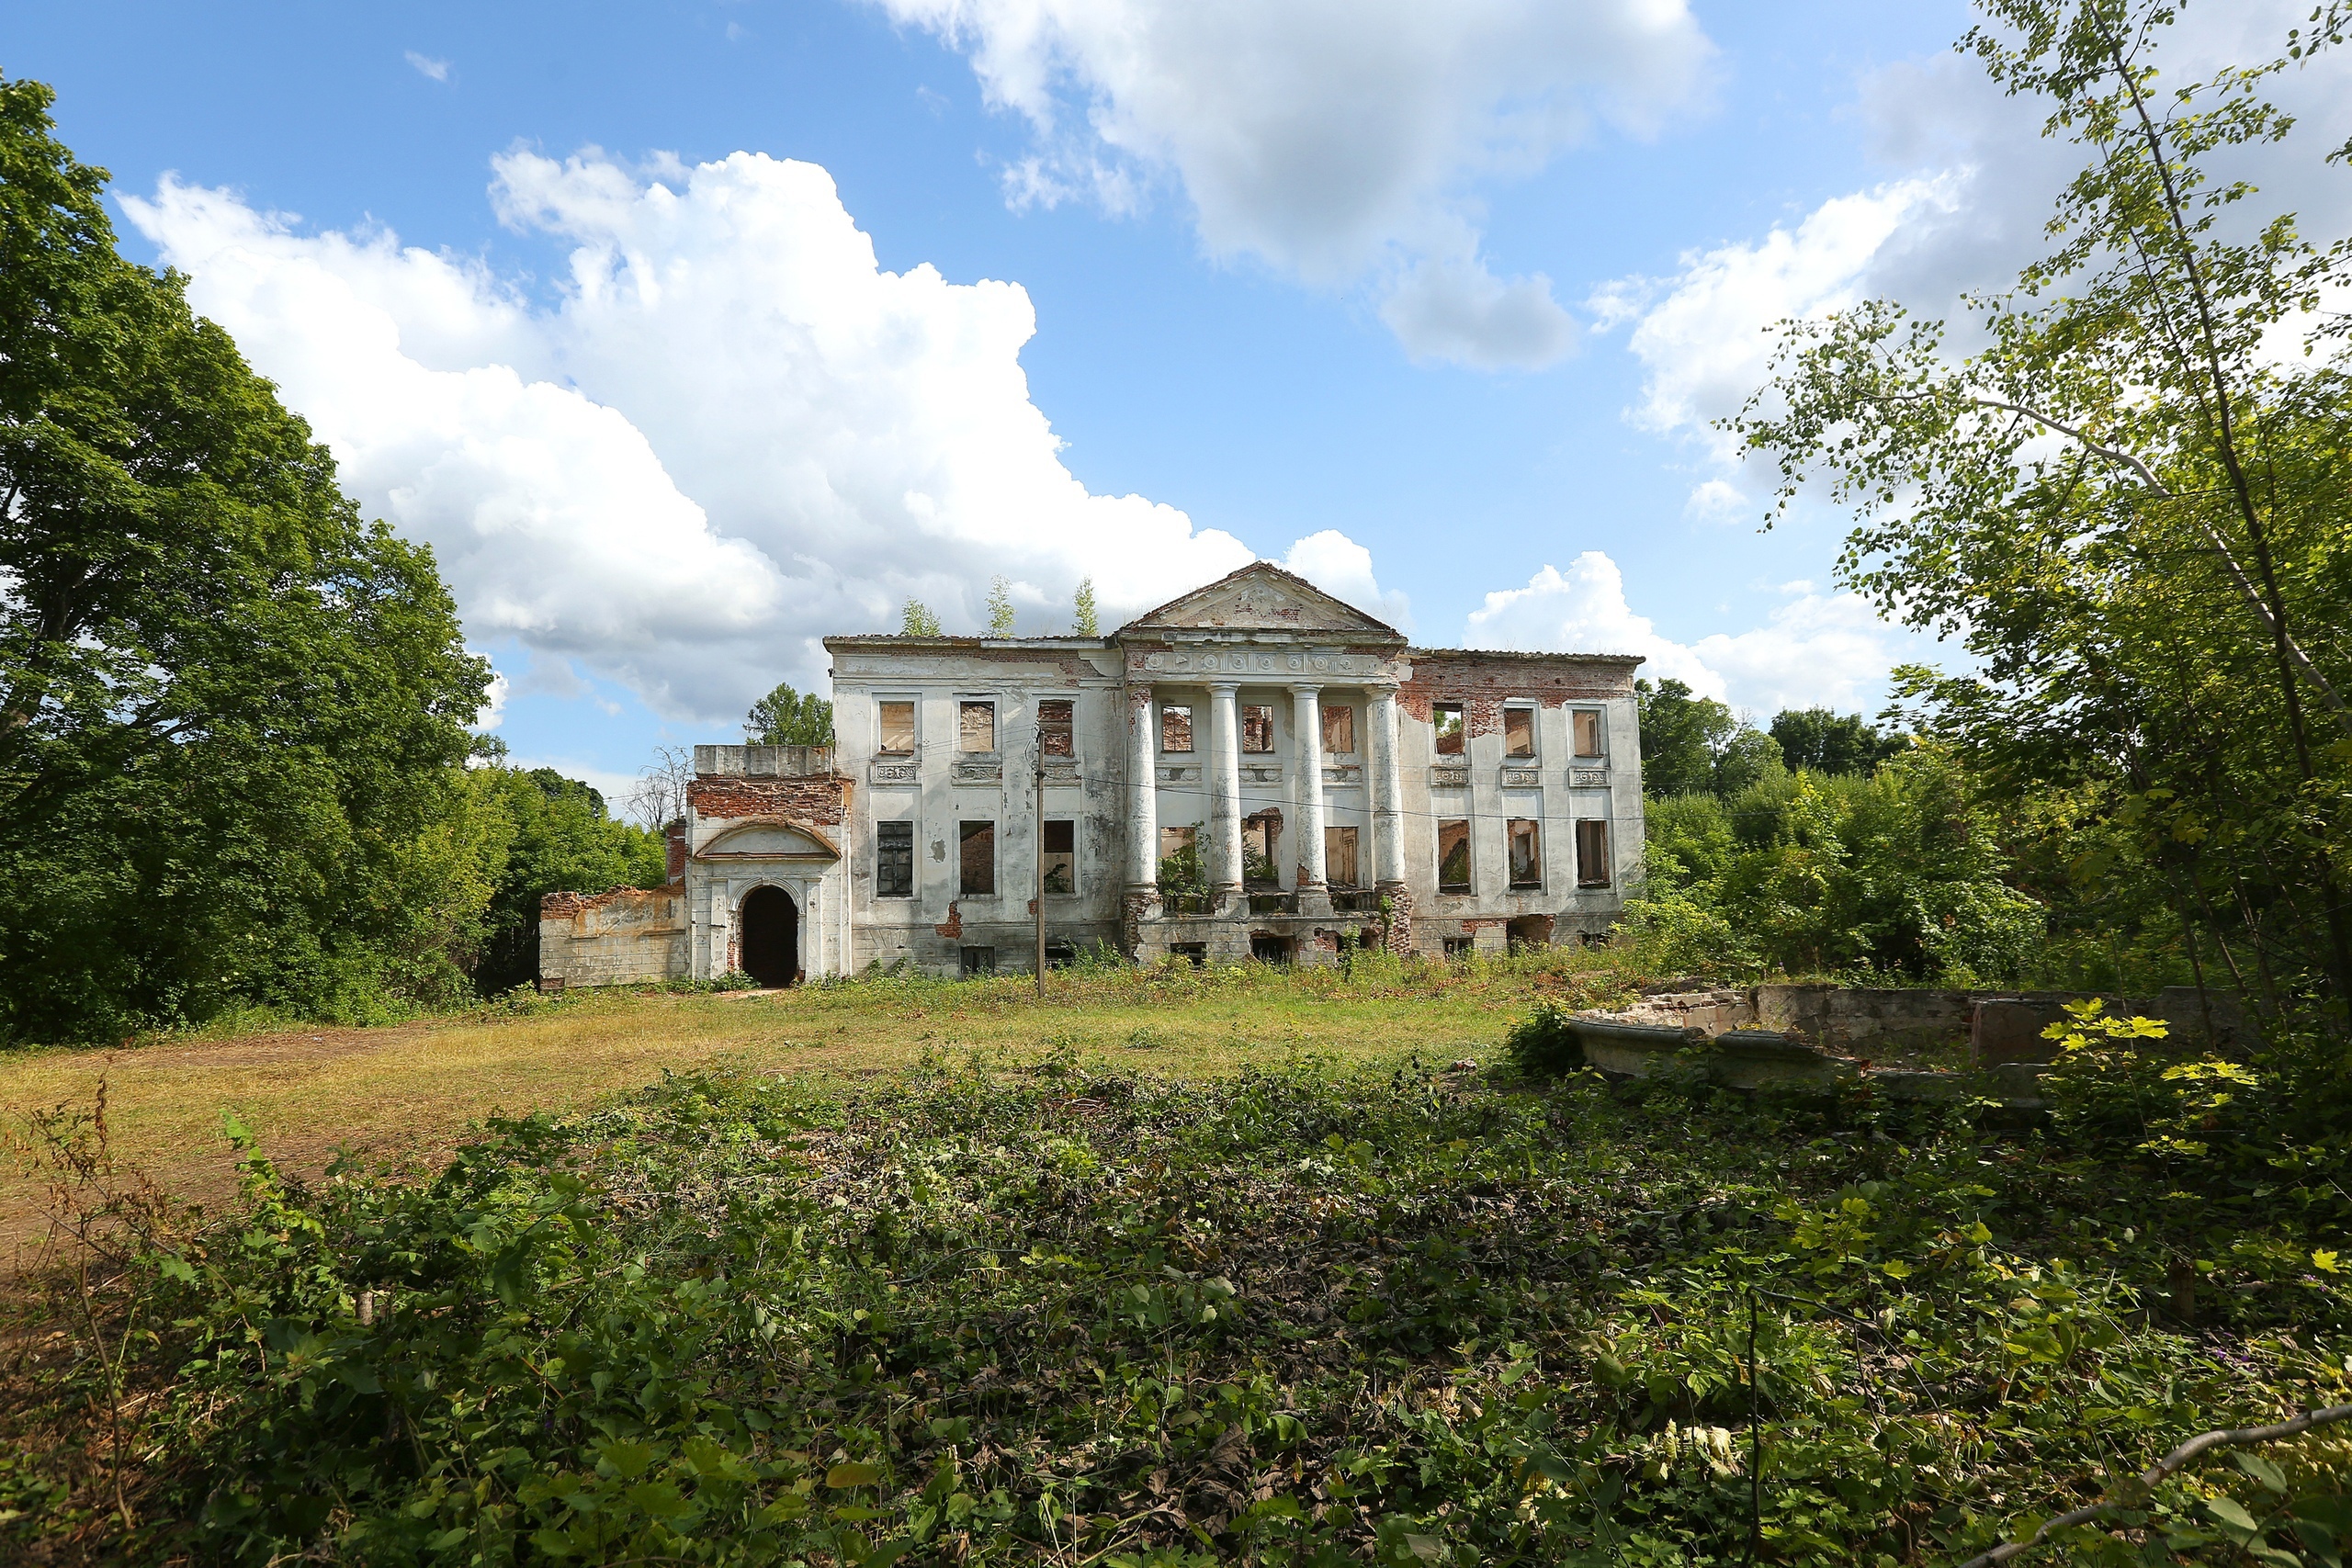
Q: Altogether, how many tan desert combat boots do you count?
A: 0